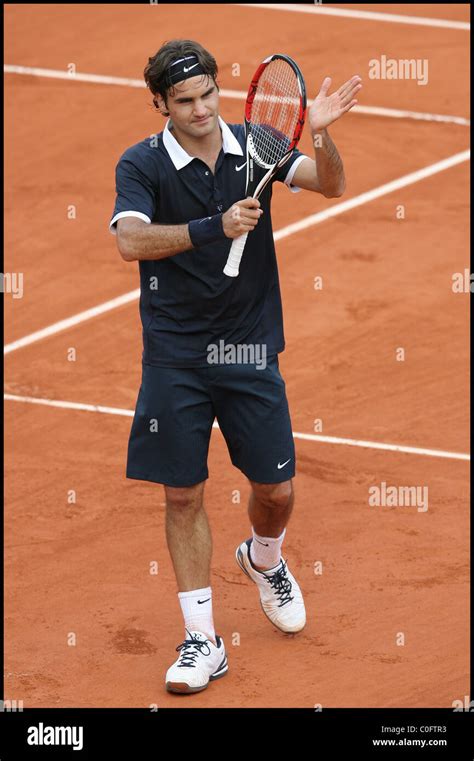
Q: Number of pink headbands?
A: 0